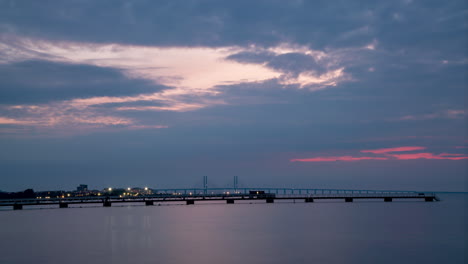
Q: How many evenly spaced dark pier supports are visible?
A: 11